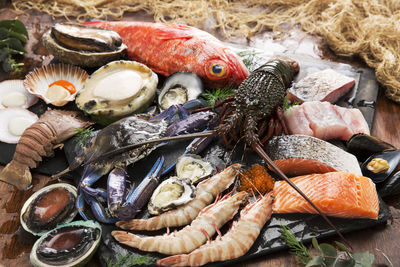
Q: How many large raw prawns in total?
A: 3